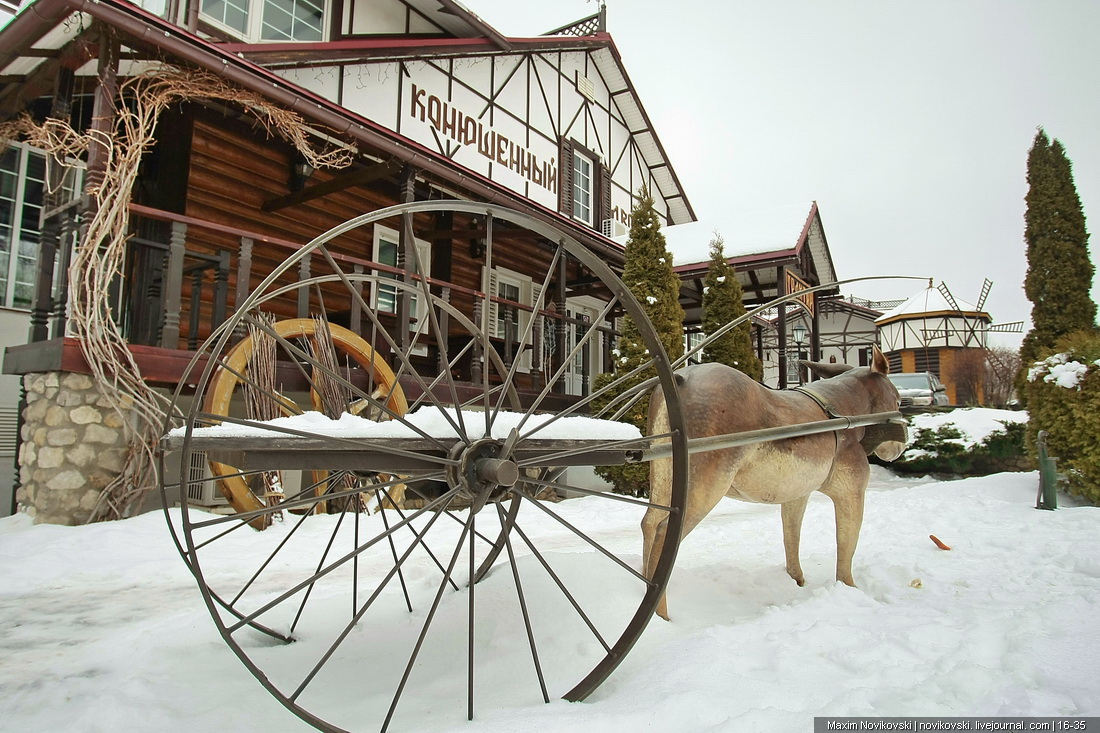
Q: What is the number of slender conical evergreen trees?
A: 3